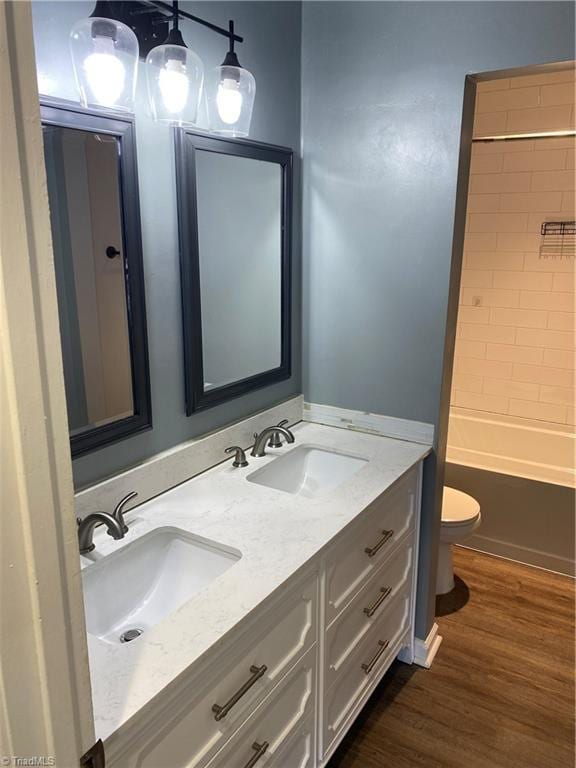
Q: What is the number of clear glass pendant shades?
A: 3